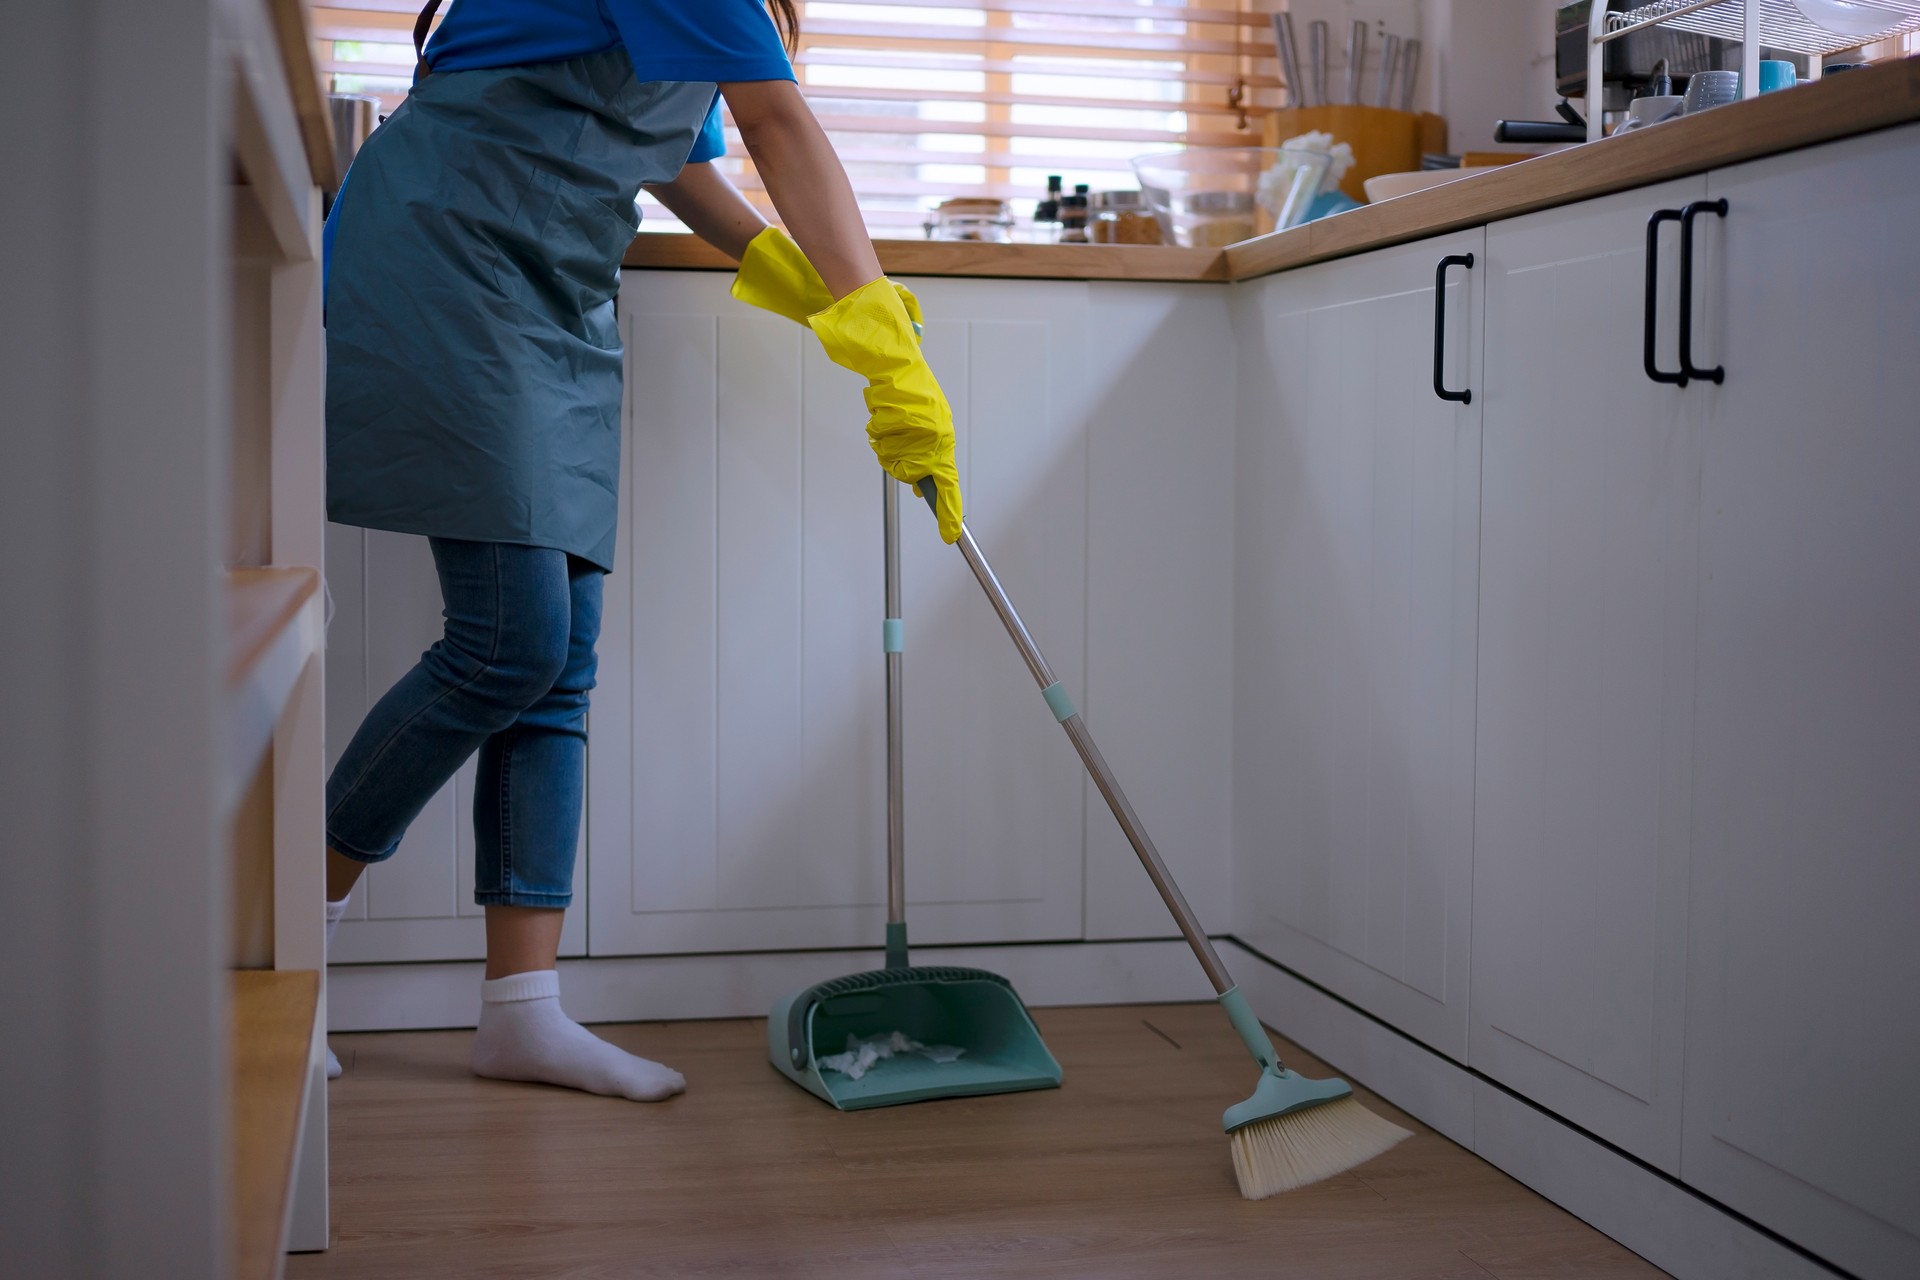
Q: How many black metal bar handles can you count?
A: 3